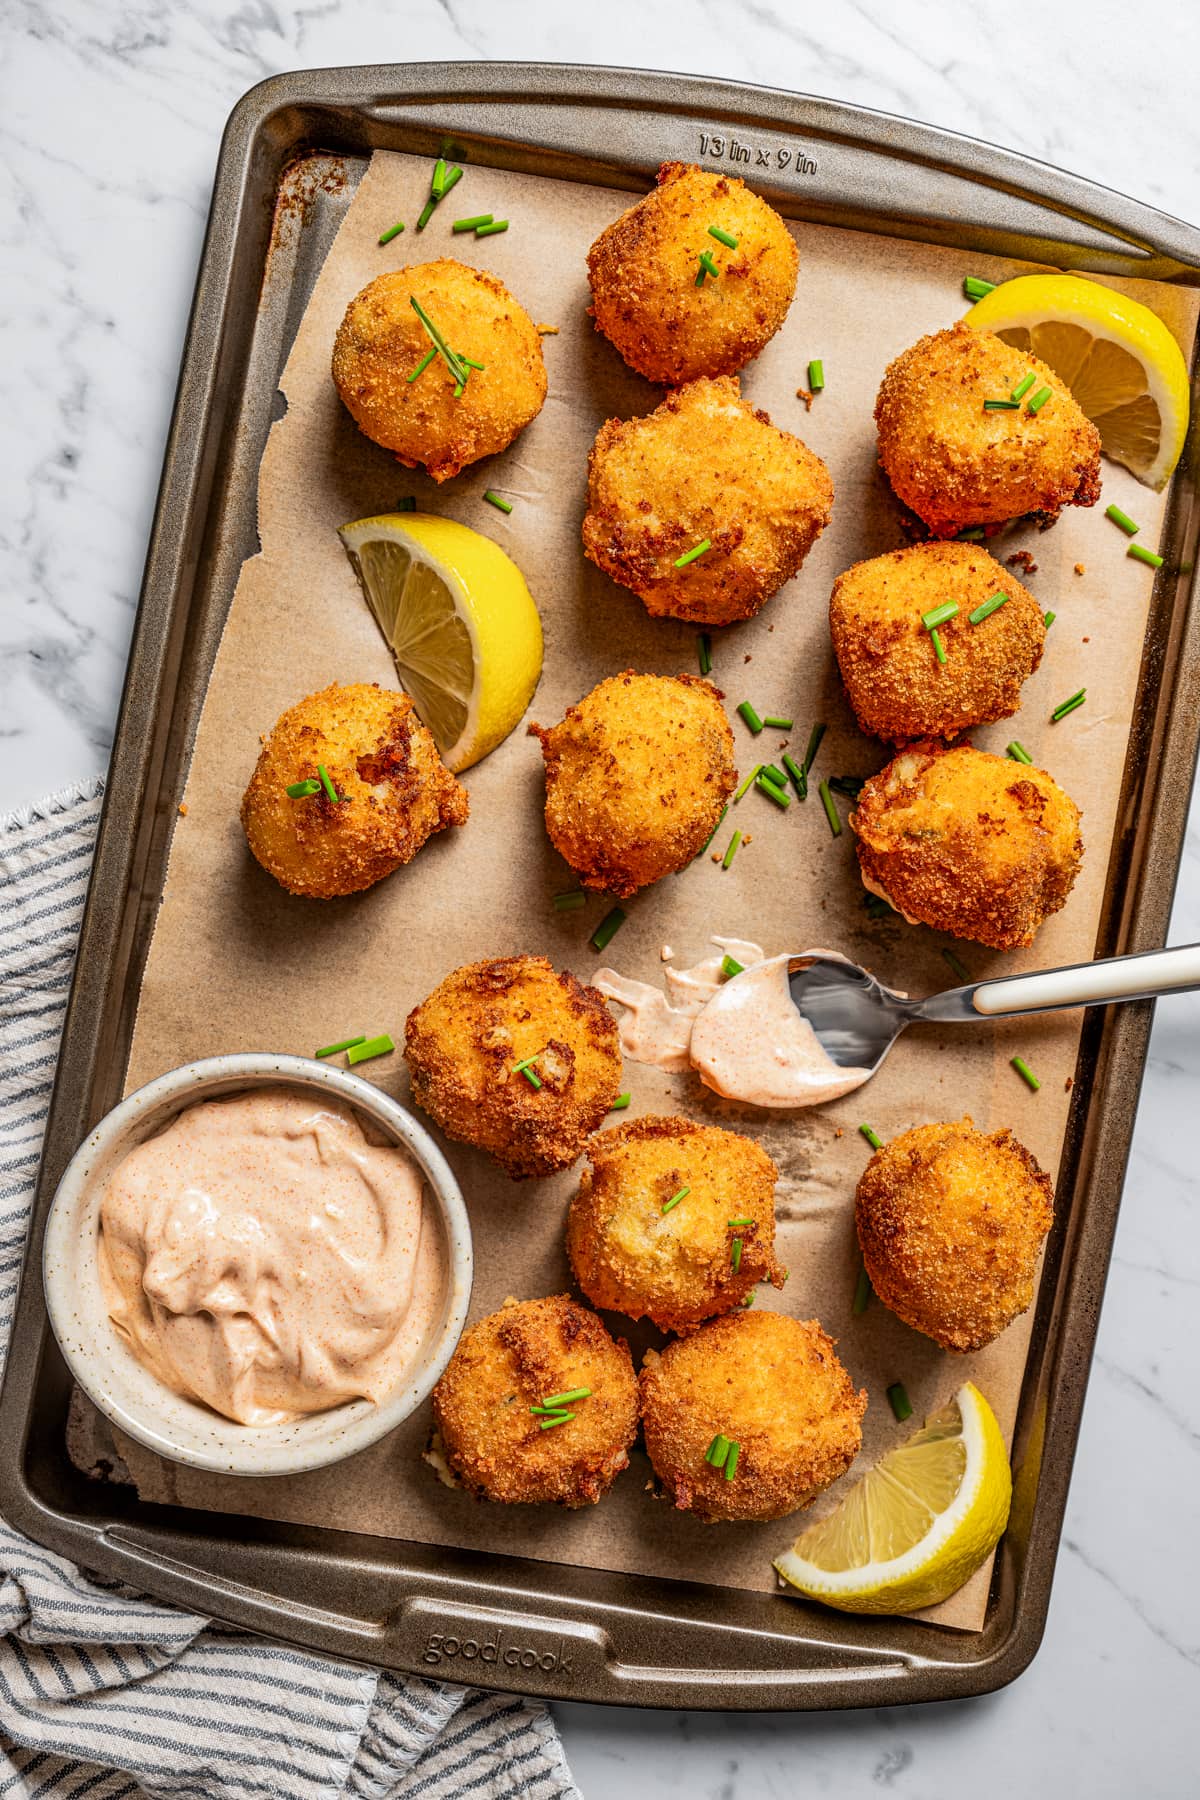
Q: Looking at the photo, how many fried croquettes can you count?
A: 13